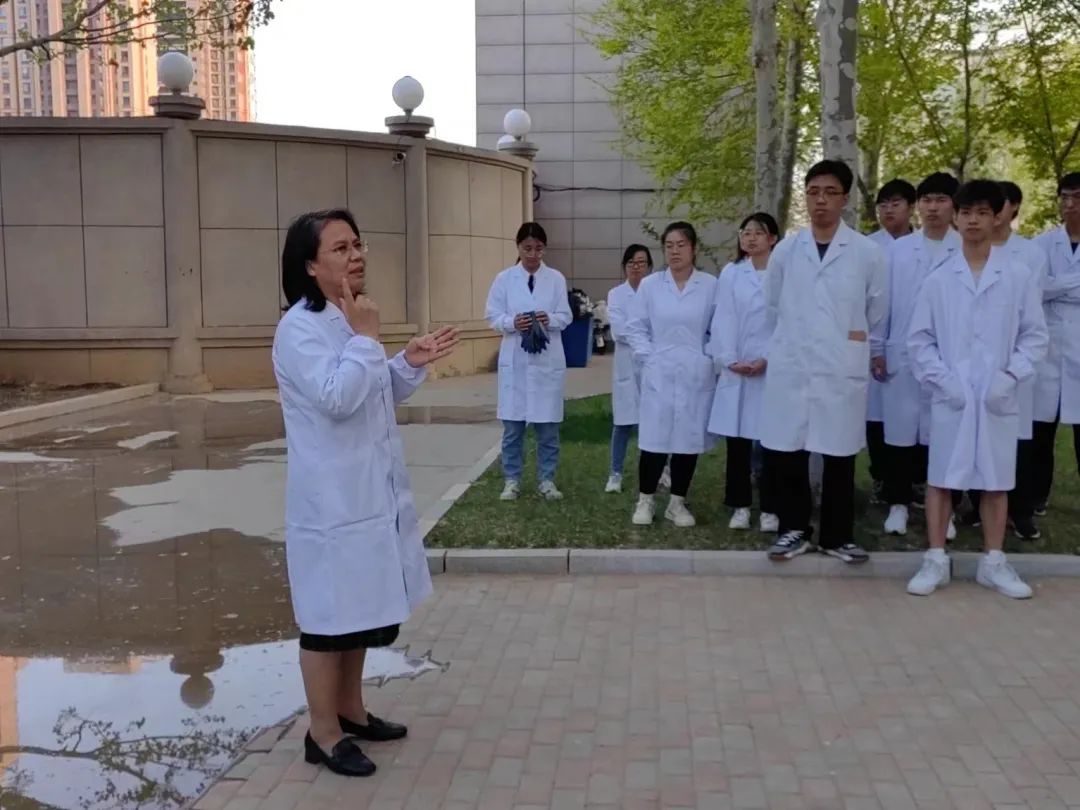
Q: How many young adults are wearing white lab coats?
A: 10